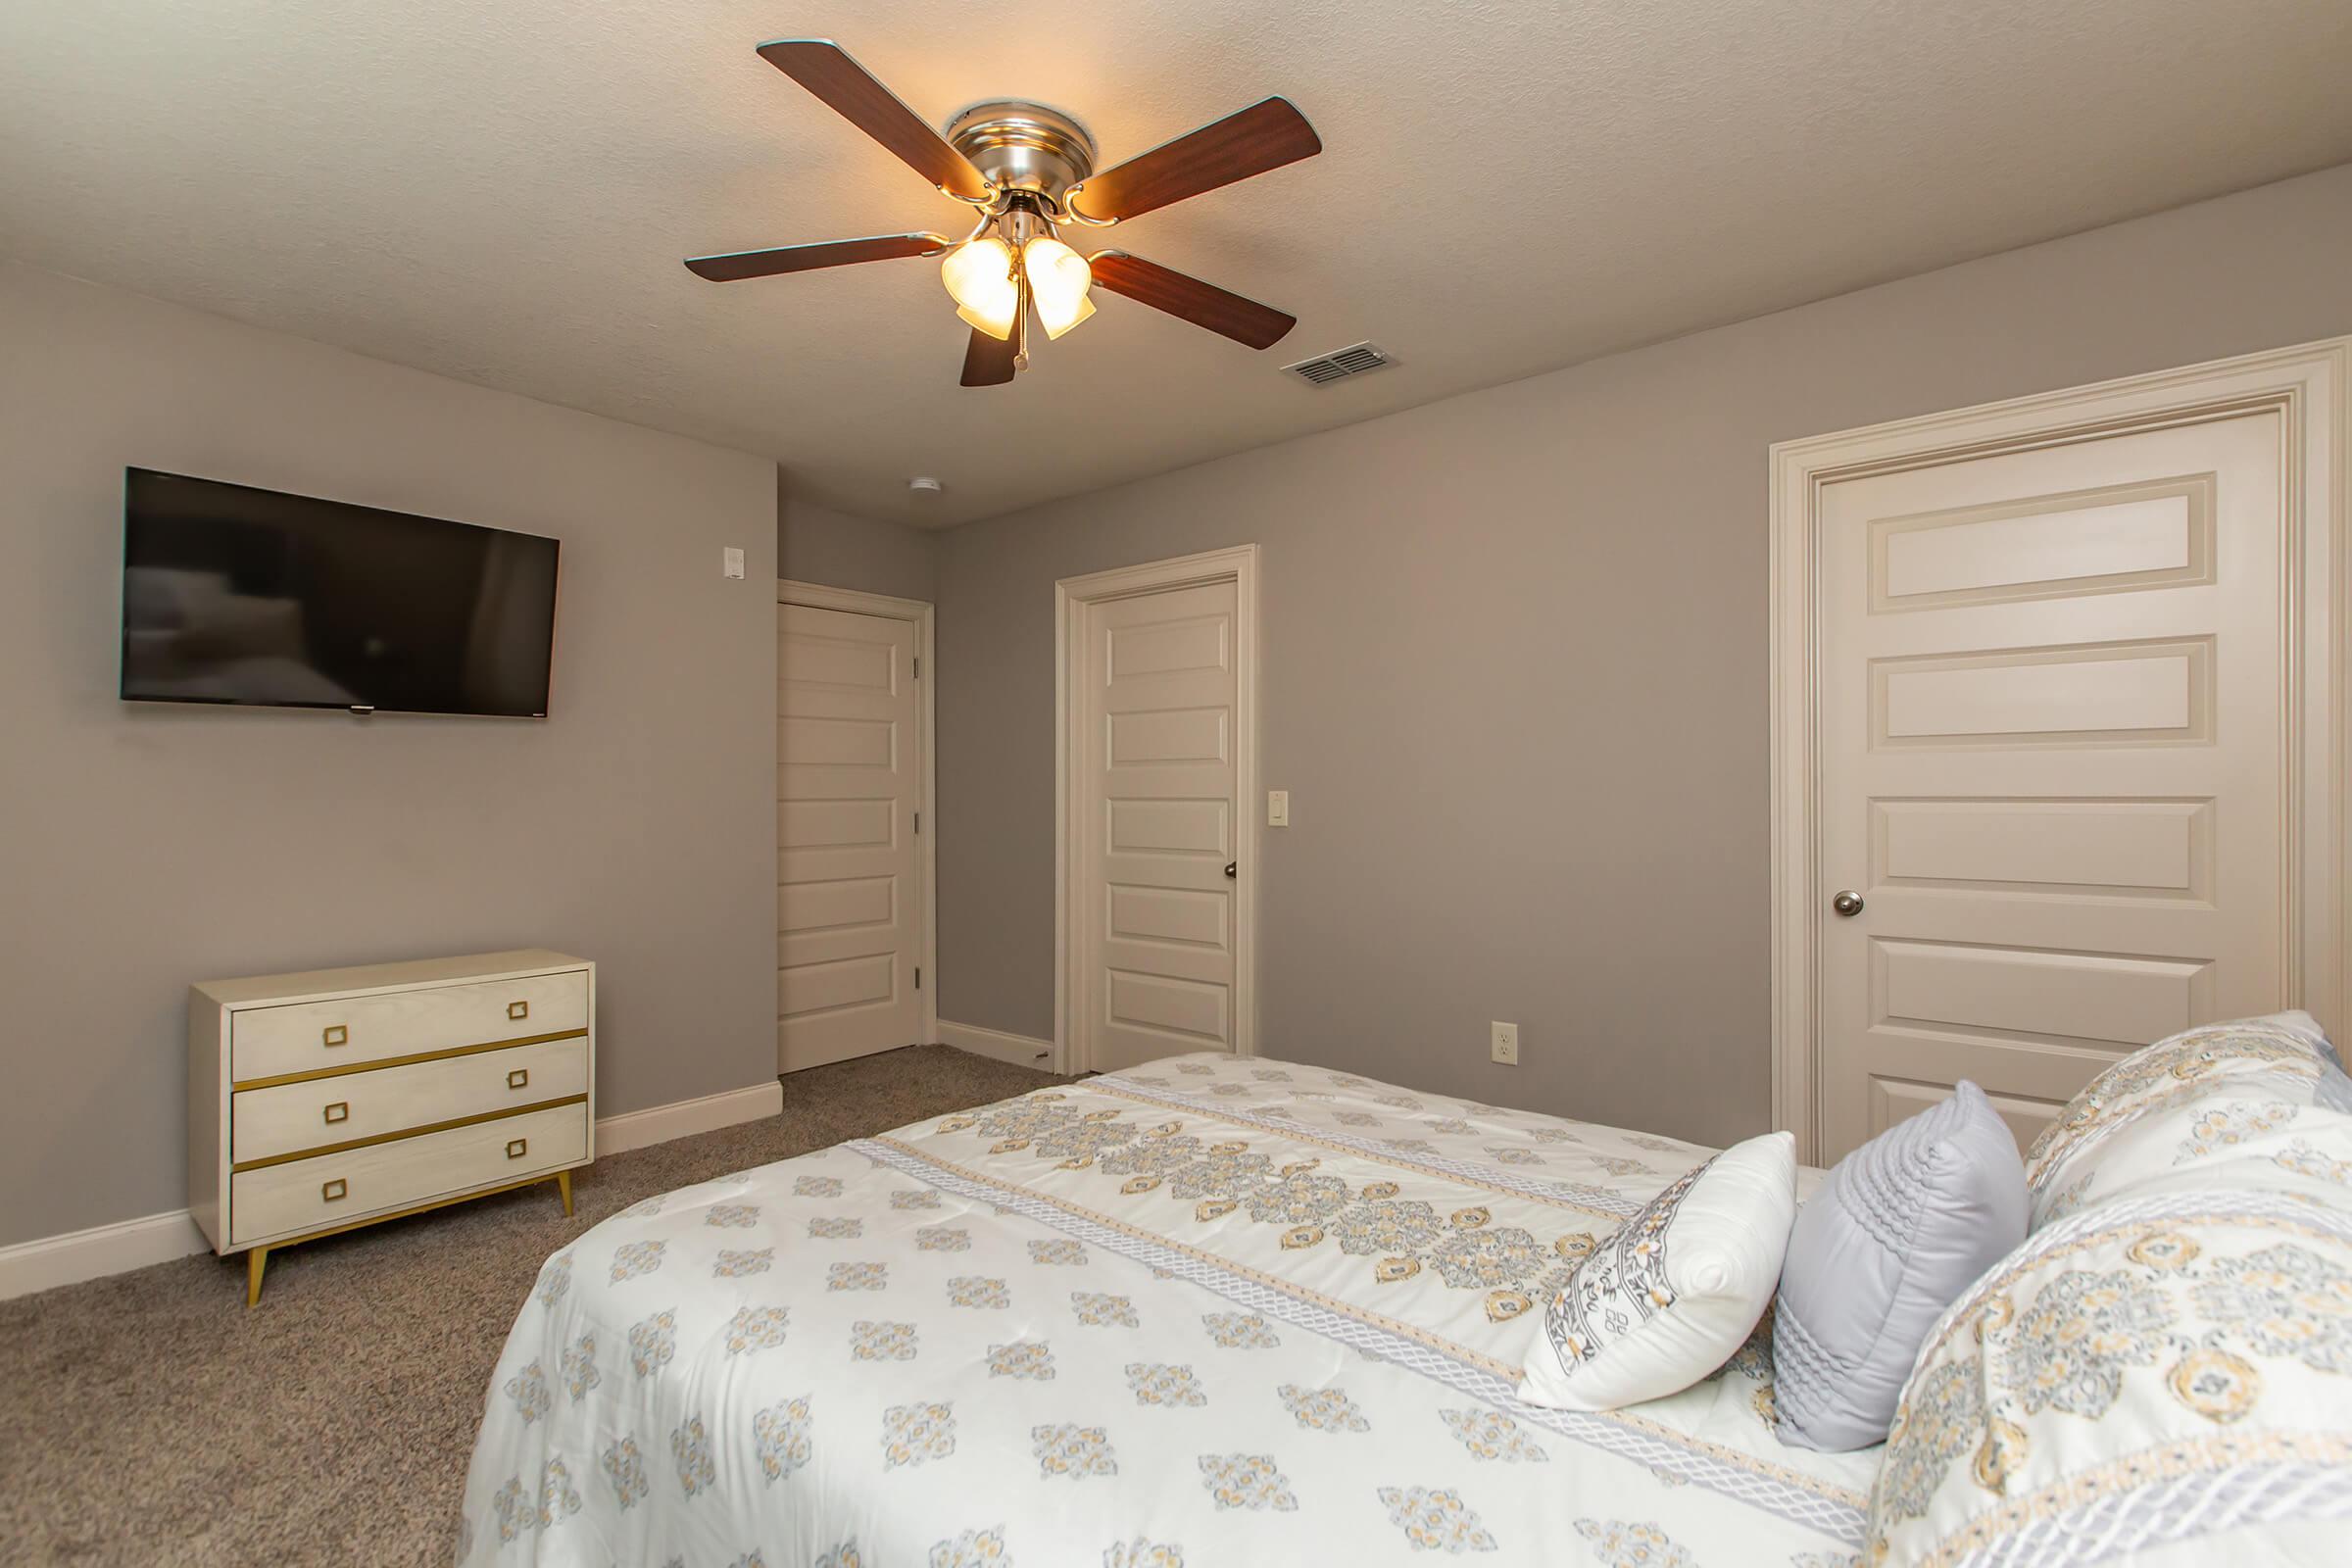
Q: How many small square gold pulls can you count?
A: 6